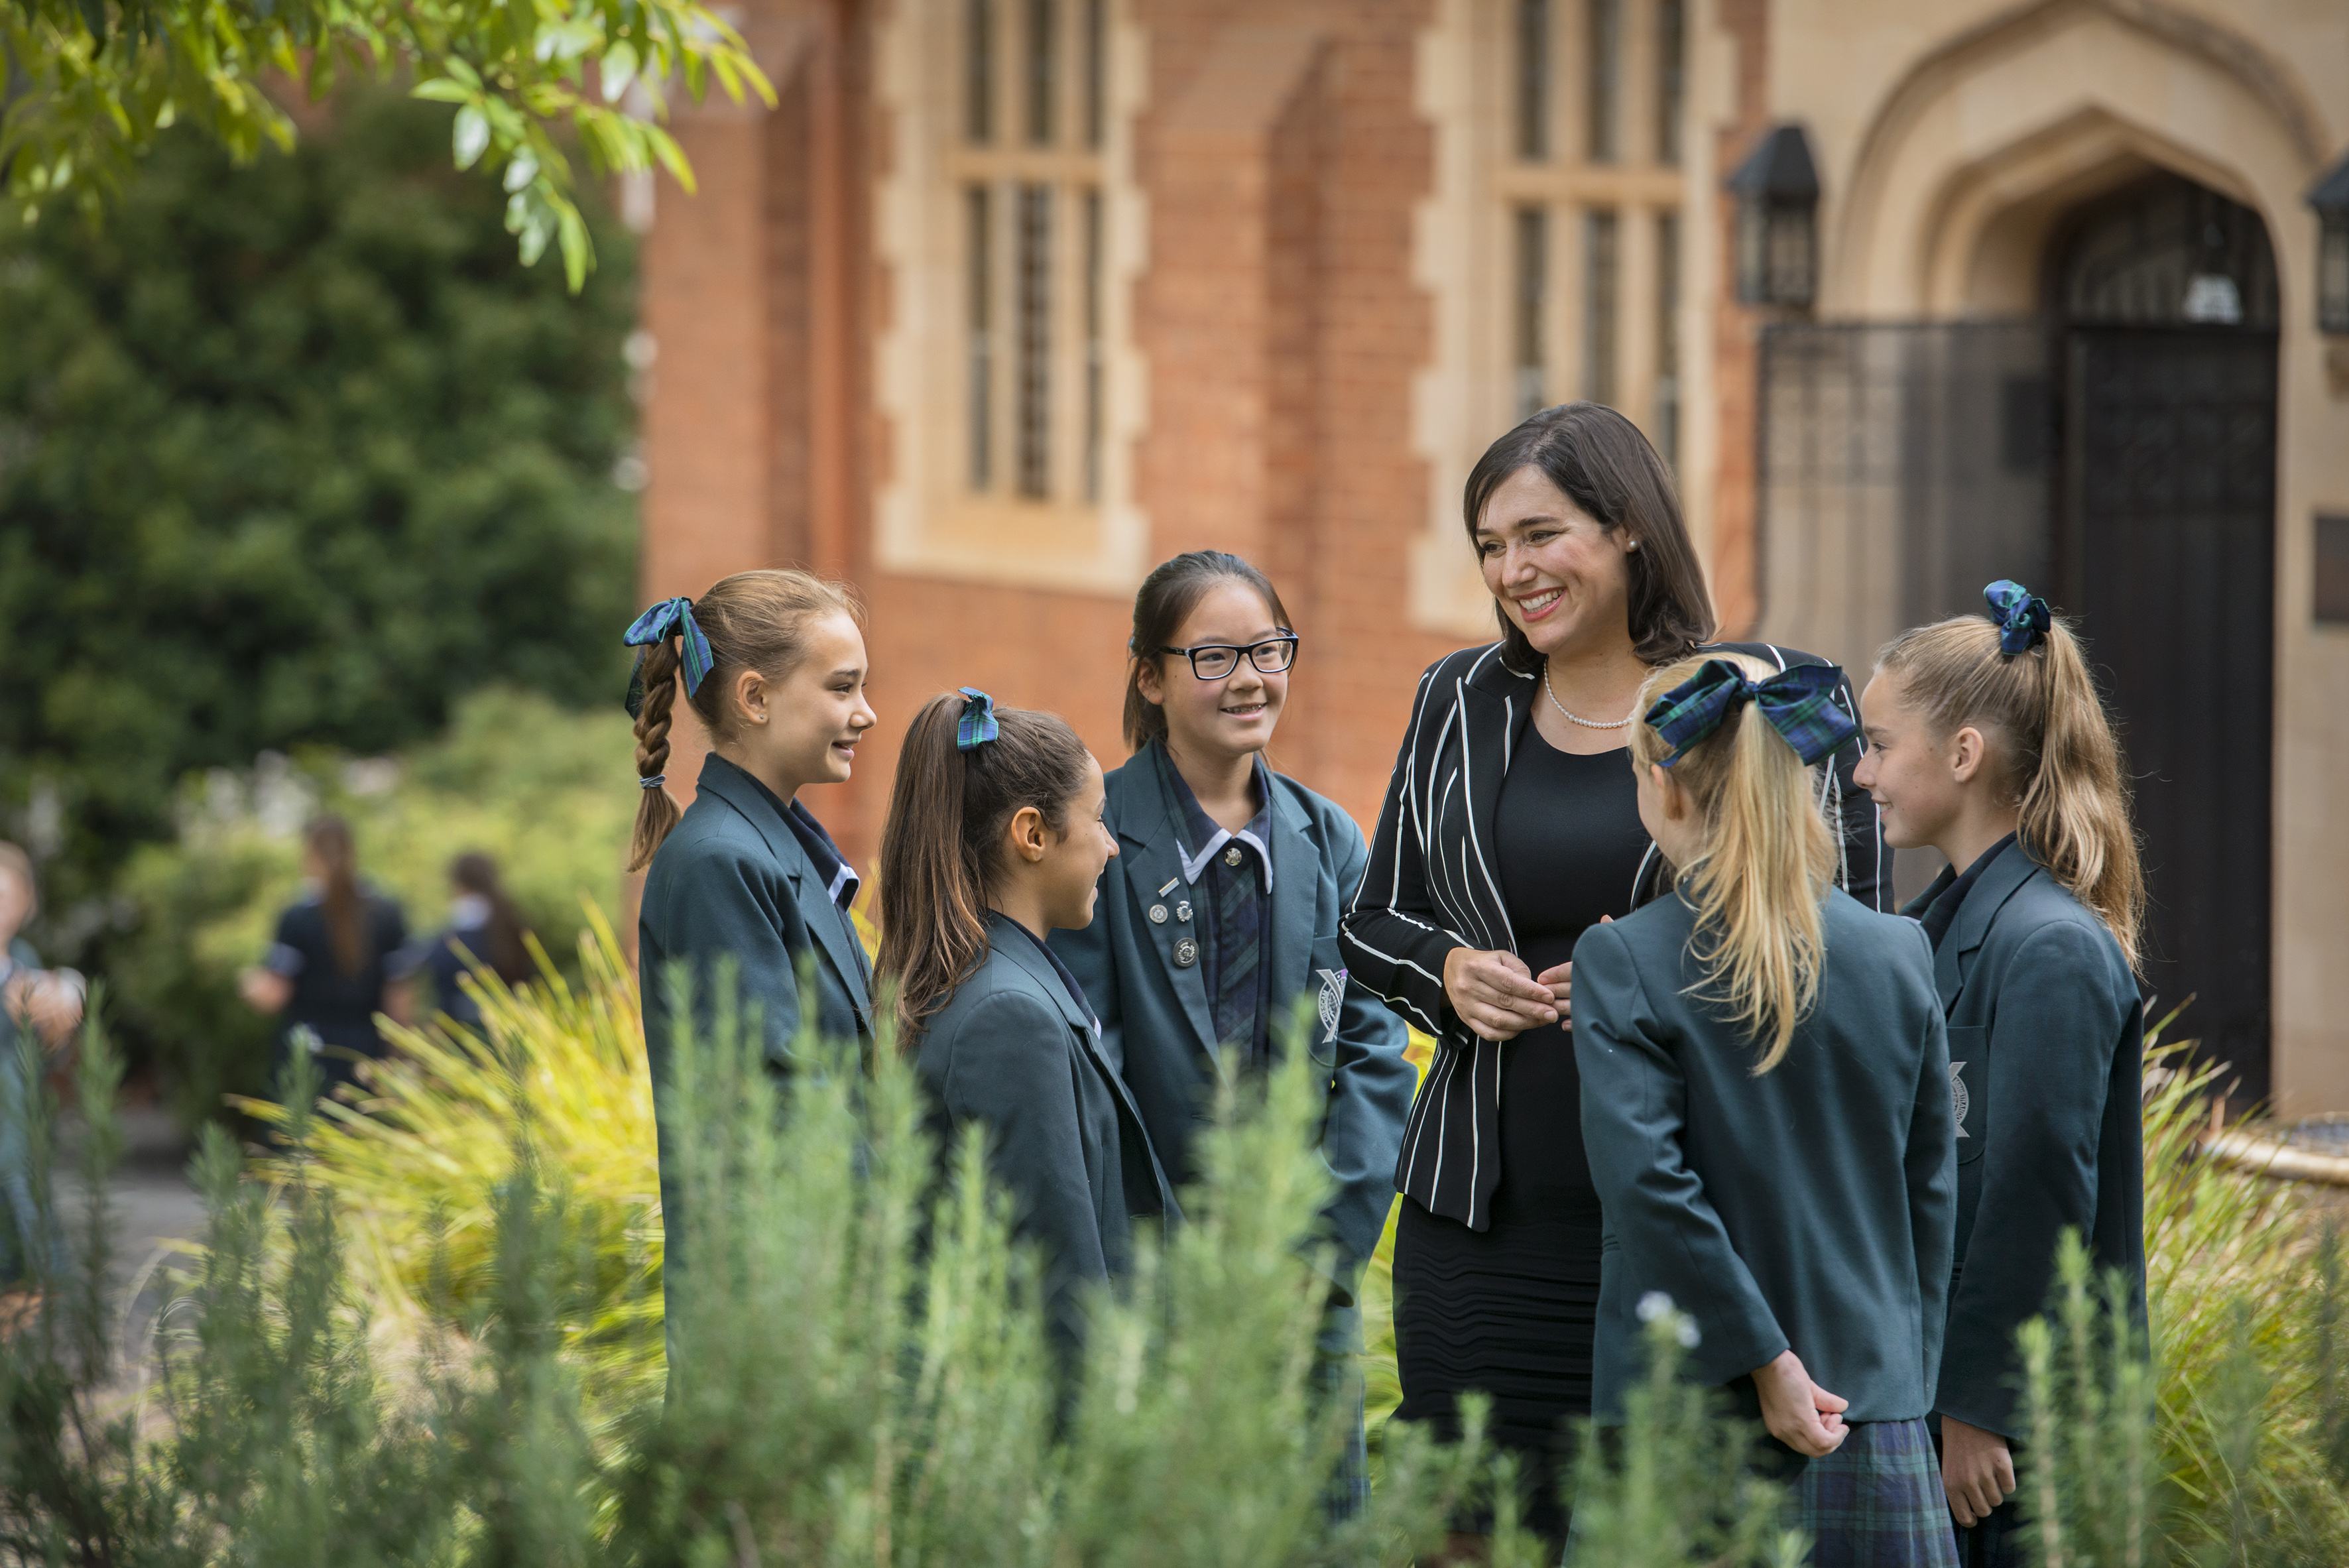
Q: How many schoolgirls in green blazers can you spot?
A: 5